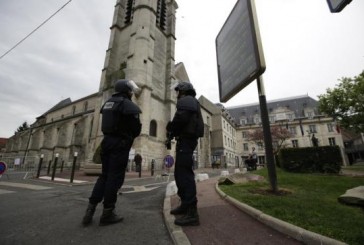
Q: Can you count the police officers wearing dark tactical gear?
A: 2